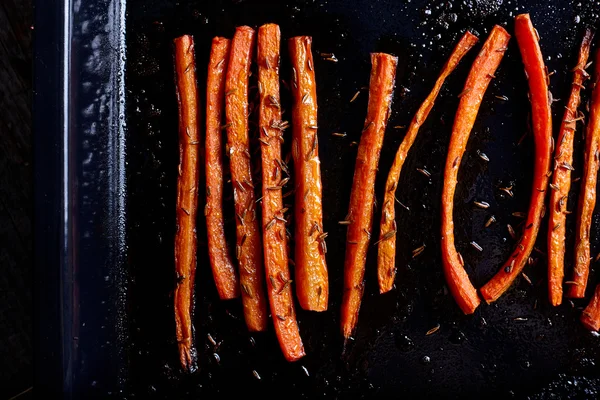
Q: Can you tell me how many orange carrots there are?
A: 12